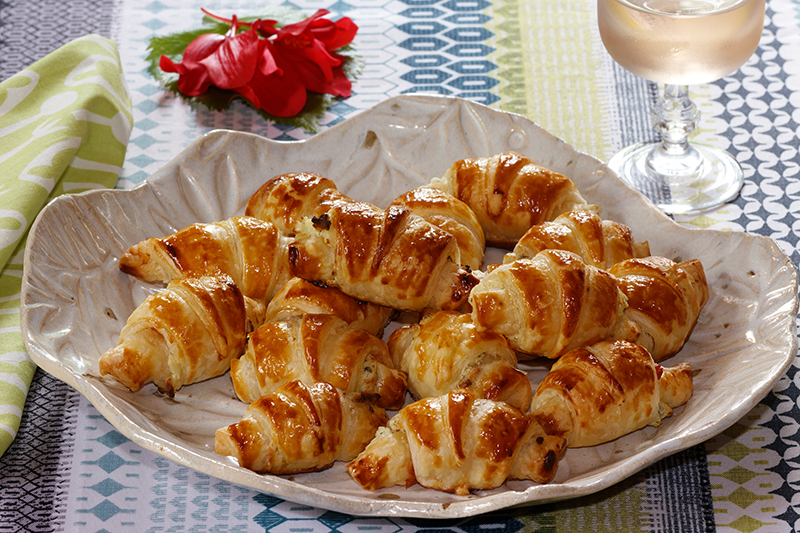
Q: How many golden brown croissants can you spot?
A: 15